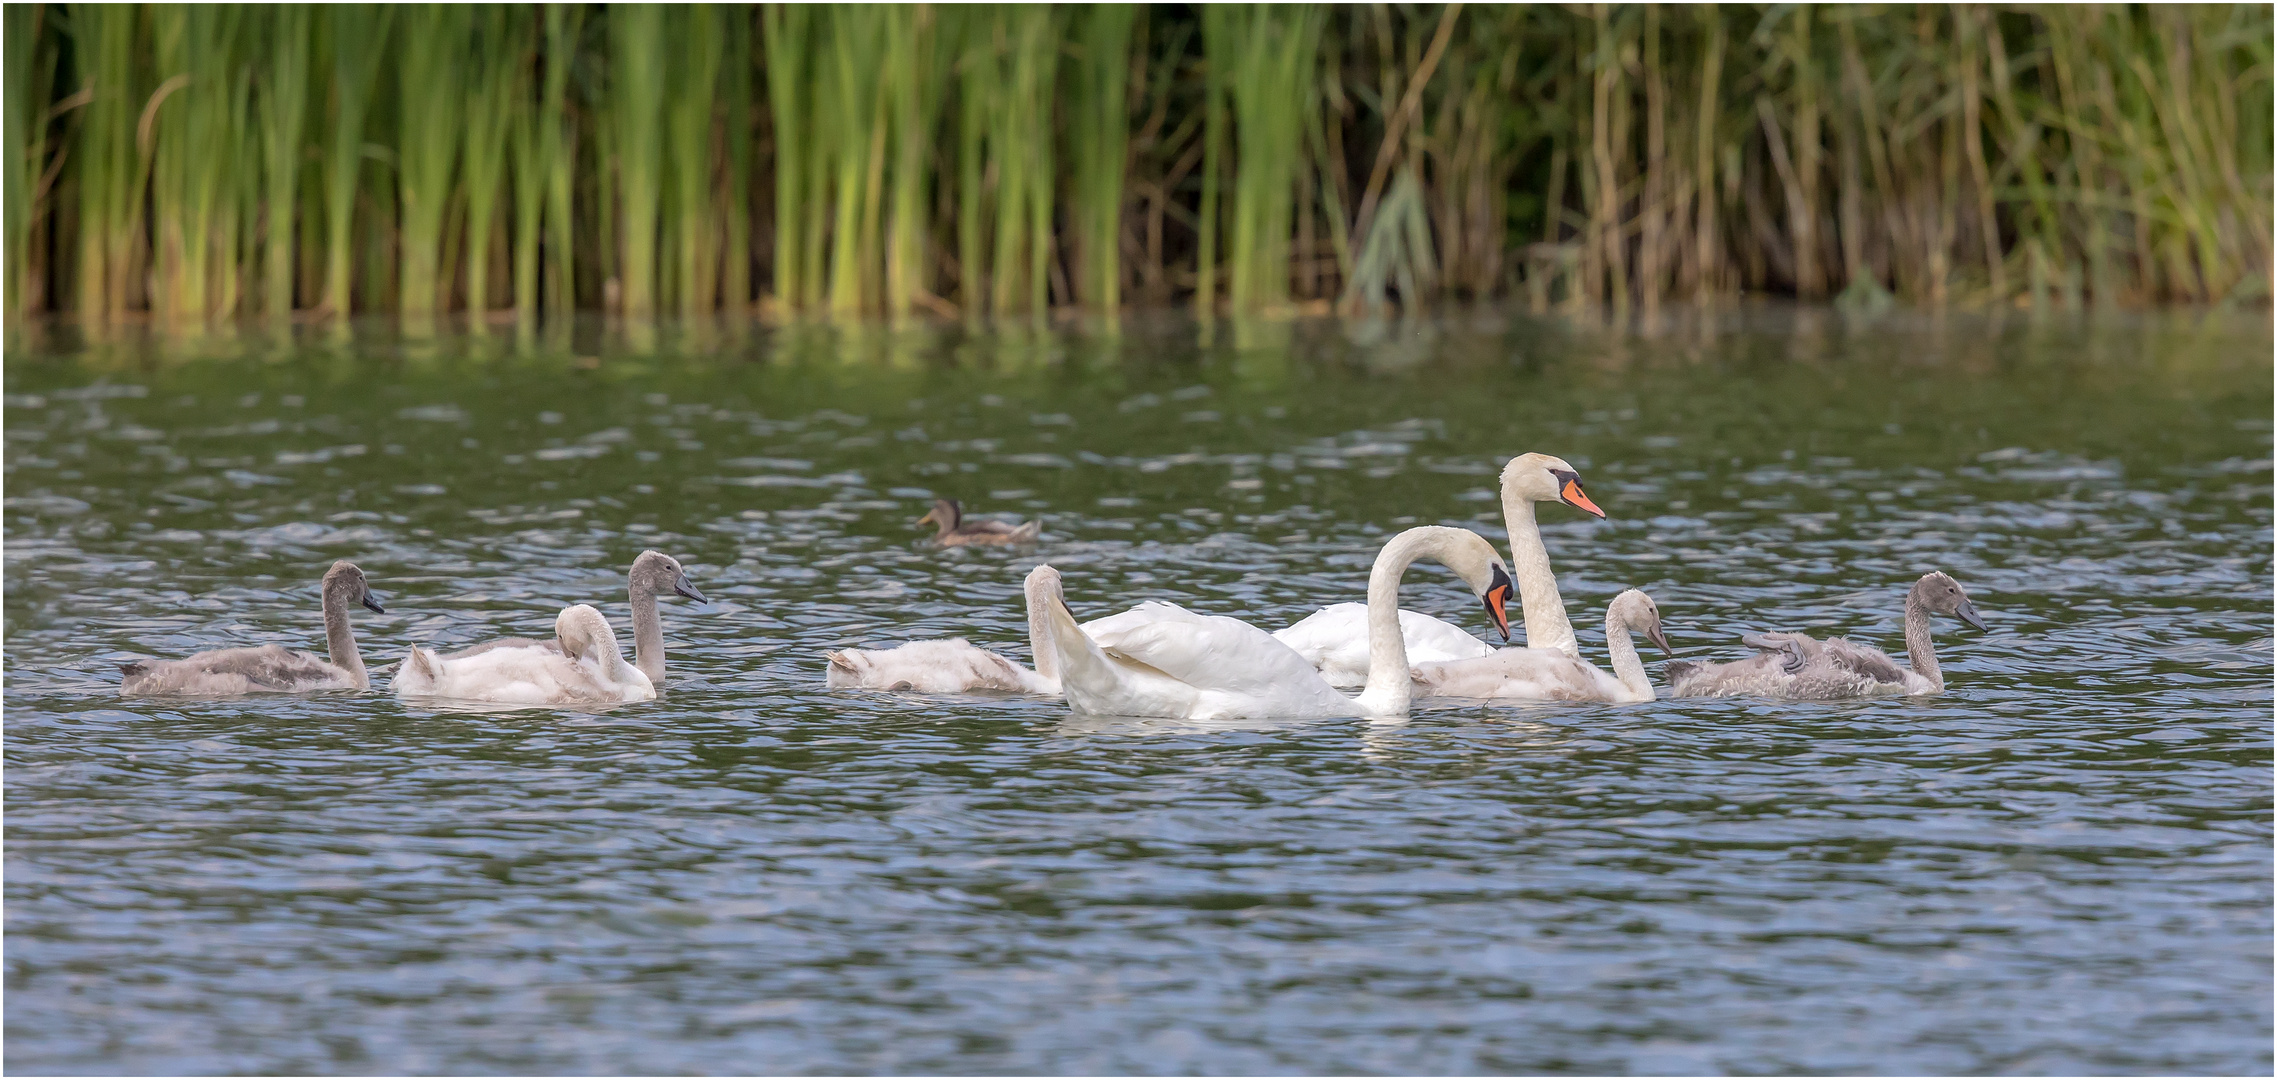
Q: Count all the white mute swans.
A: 2